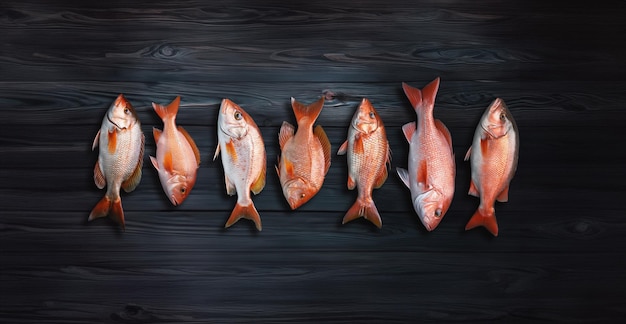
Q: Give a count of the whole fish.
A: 7